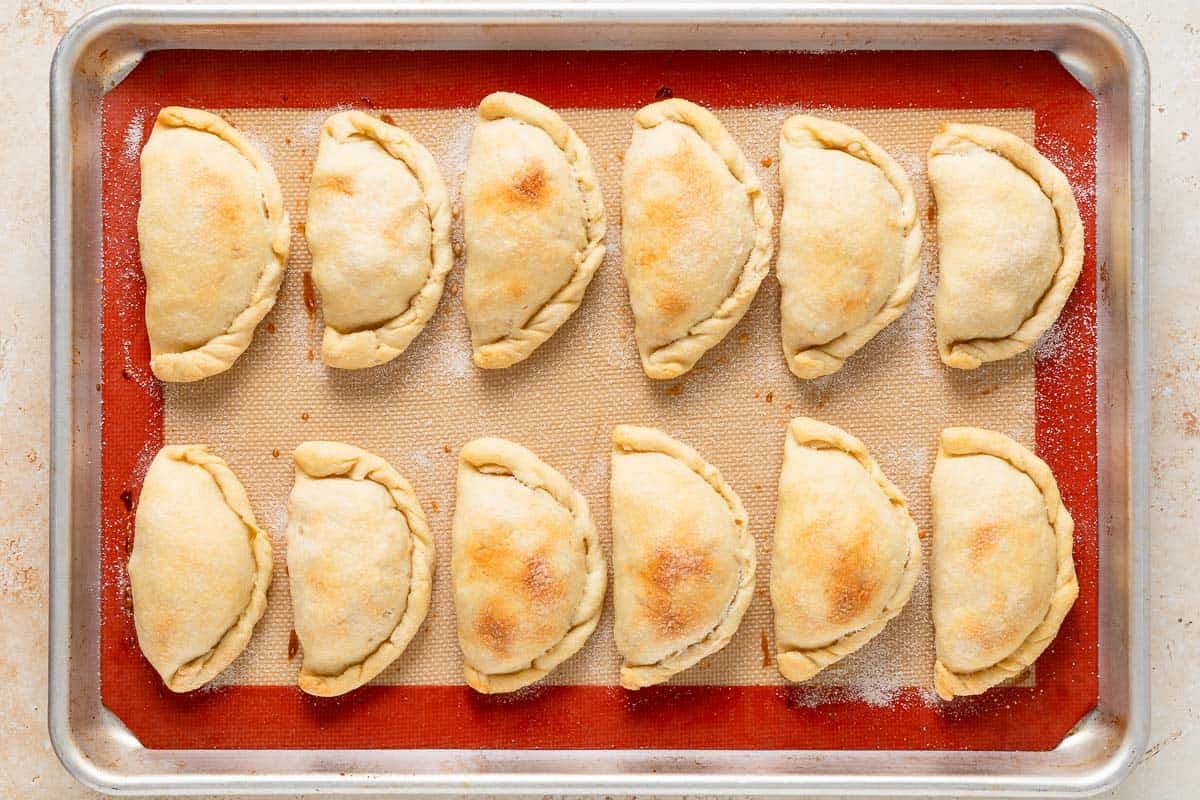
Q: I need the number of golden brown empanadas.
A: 12